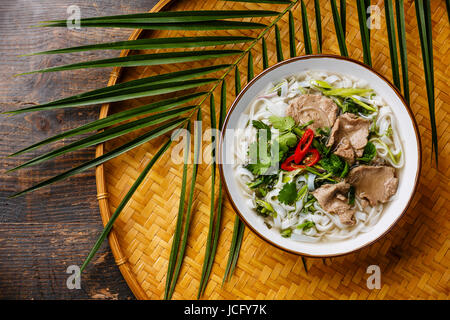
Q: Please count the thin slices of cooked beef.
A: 4